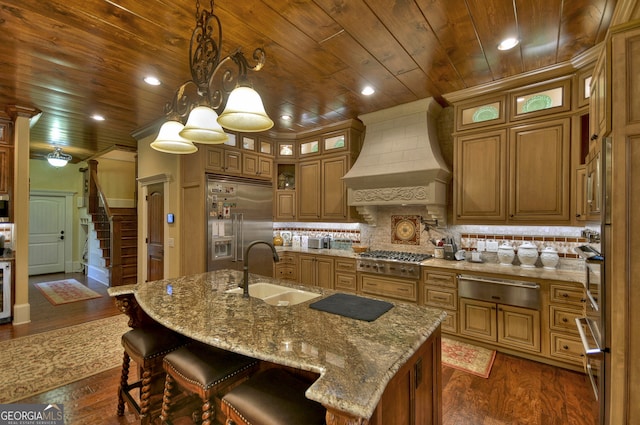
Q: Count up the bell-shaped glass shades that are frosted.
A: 3